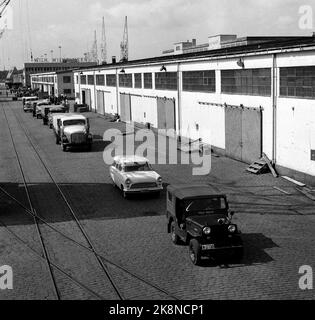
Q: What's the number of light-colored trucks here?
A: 1